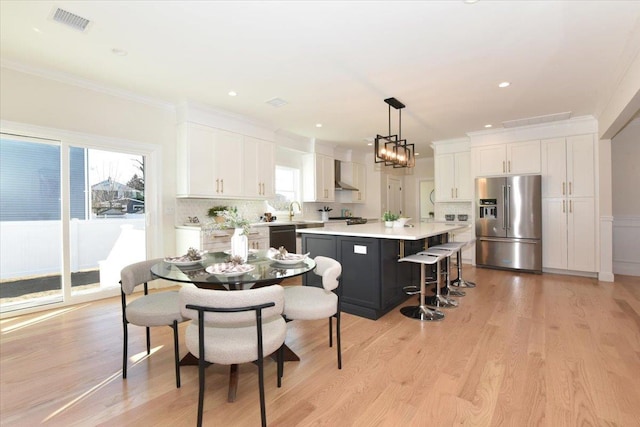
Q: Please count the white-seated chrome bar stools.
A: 4